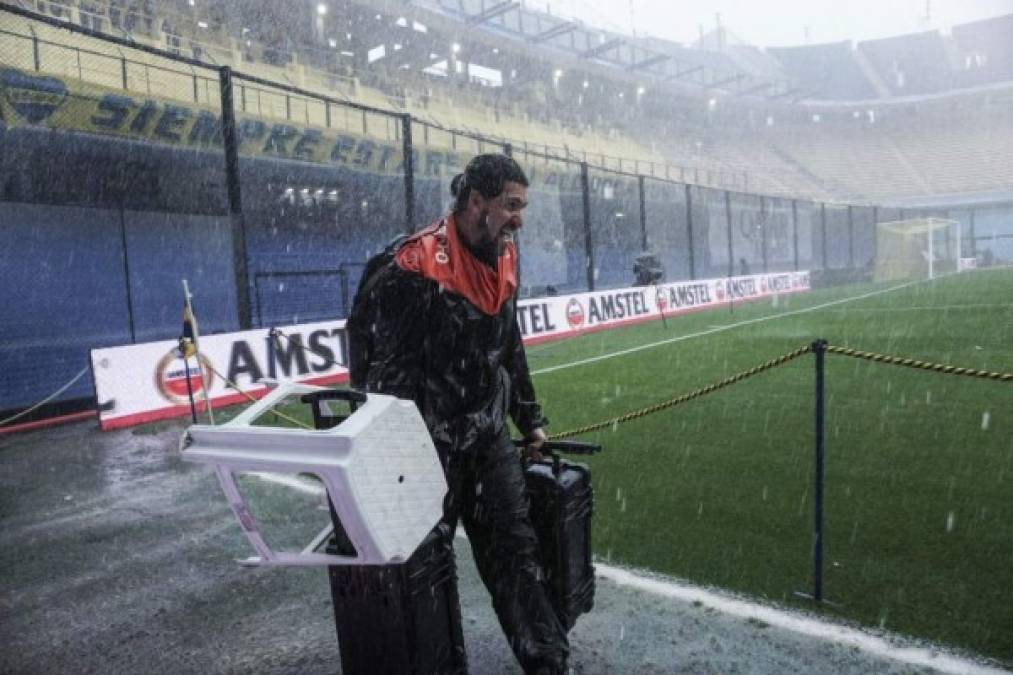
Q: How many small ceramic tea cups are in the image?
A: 0